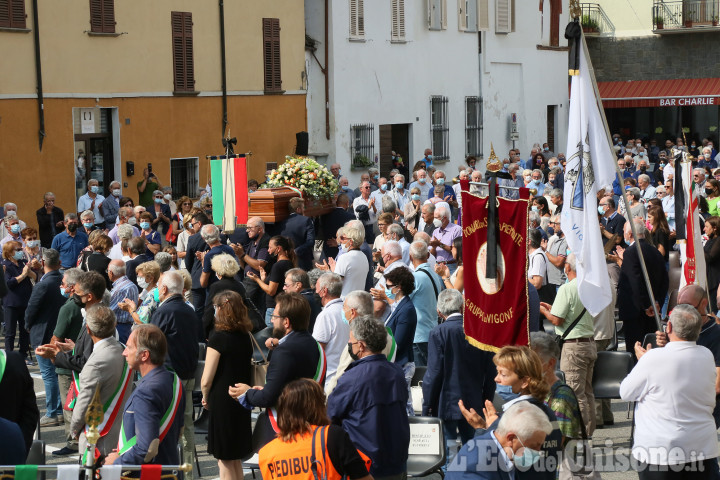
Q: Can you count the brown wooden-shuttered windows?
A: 4